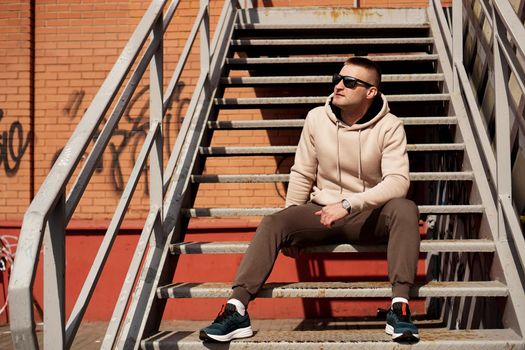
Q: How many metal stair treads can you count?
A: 12